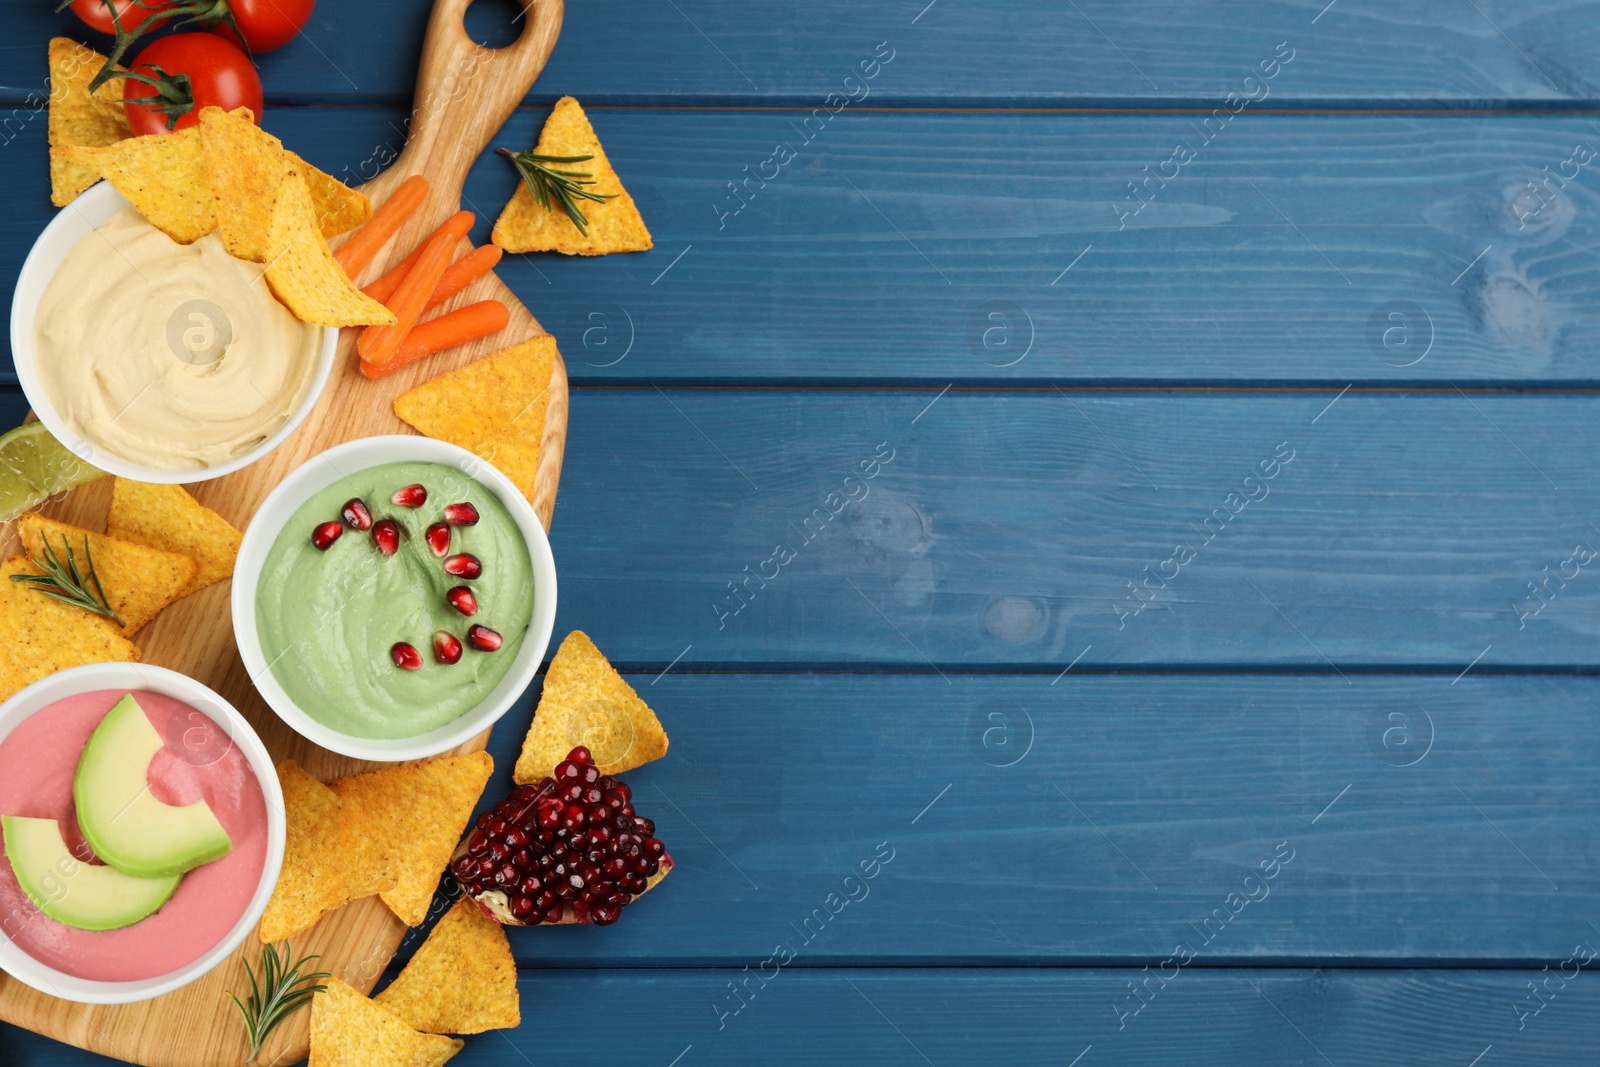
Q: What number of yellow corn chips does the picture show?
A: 15